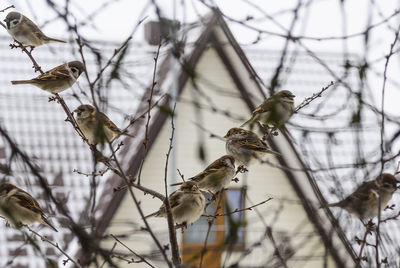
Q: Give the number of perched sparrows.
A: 9